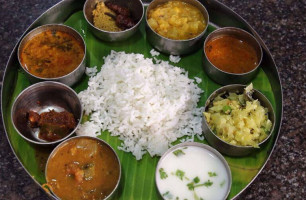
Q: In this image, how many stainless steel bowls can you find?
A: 8